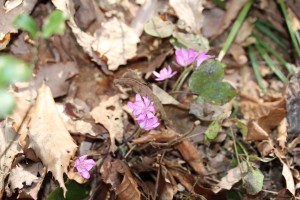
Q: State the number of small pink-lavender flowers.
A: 6